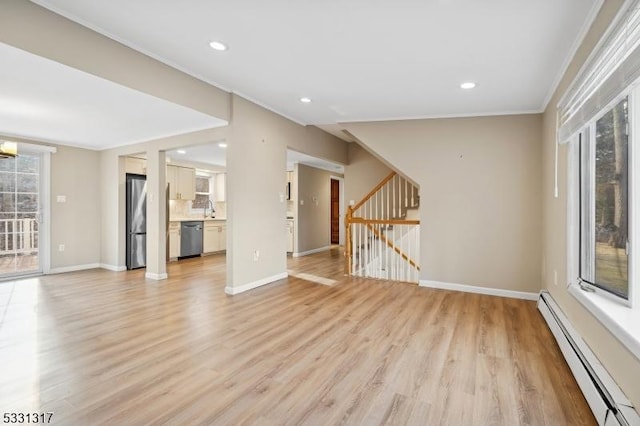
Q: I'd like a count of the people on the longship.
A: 0